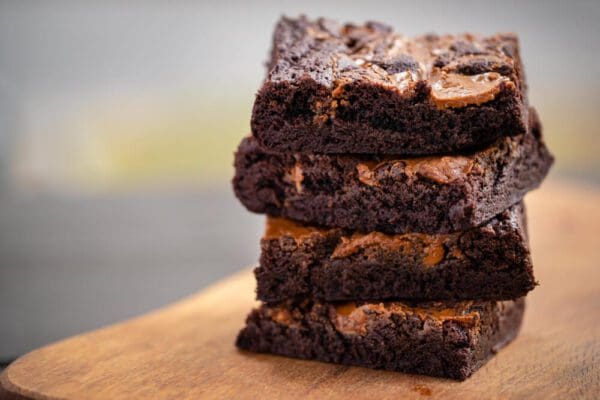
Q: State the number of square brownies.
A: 4